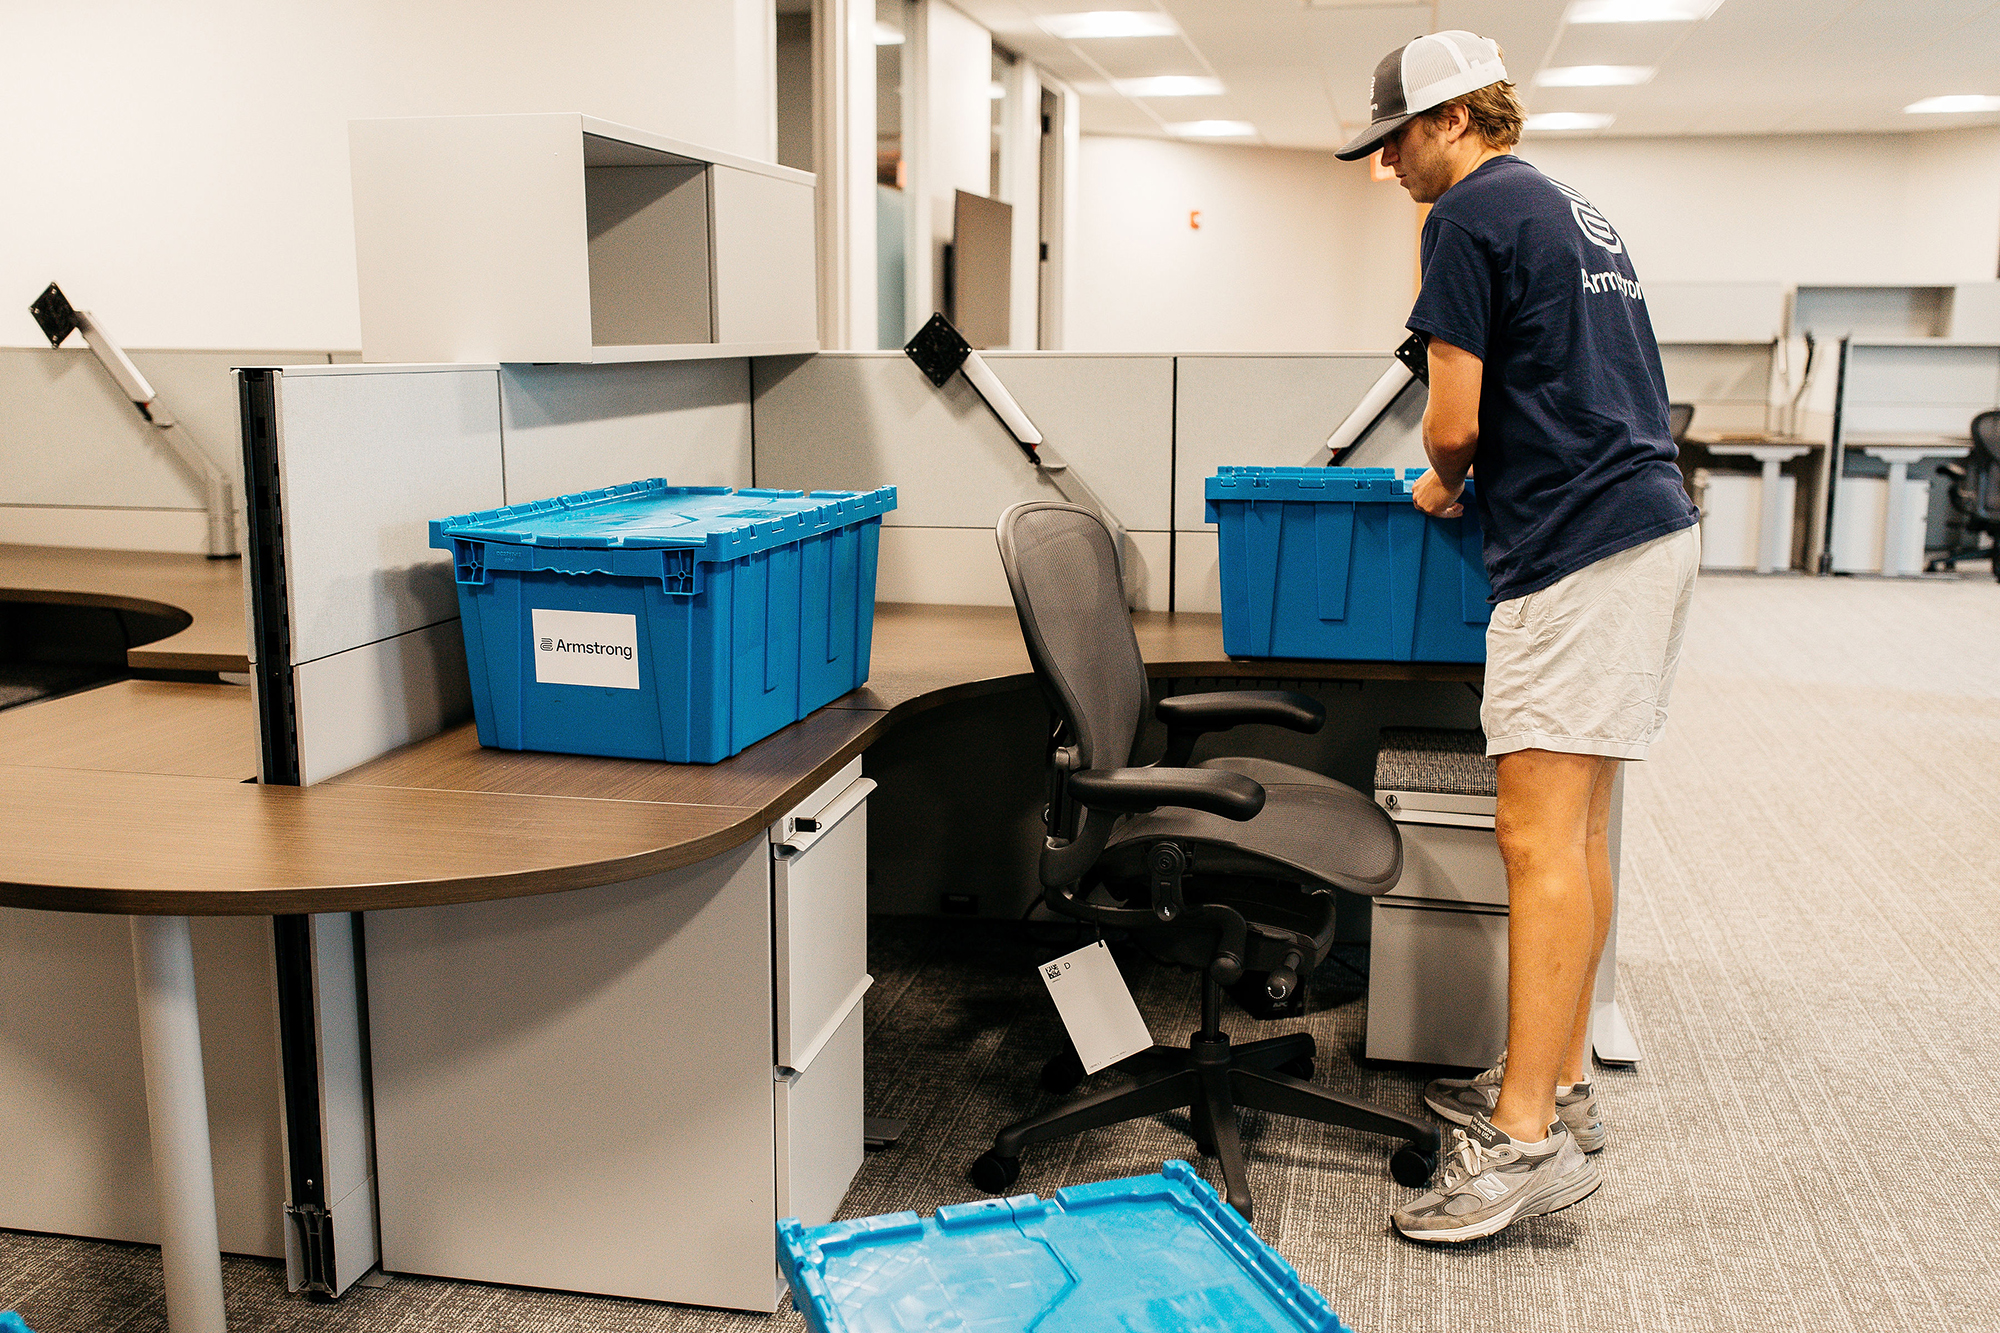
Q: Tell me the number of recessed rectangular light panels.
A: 7